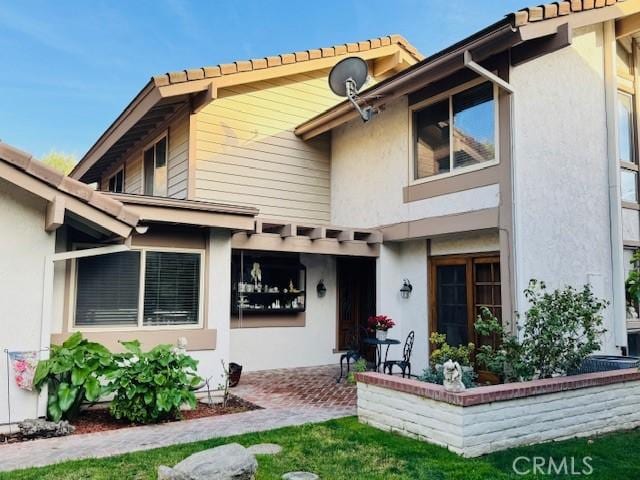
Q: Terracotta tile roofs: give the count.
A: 3